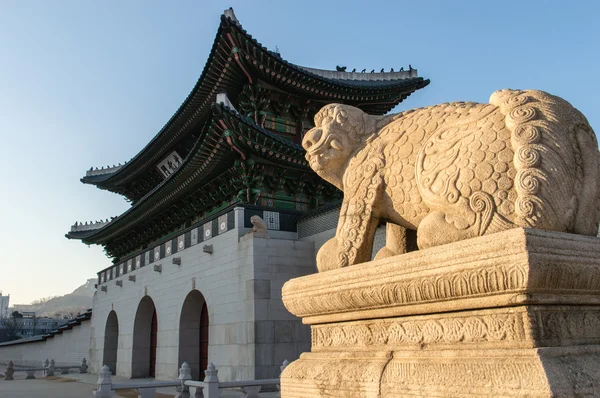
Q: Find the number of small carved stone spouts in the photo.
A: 6